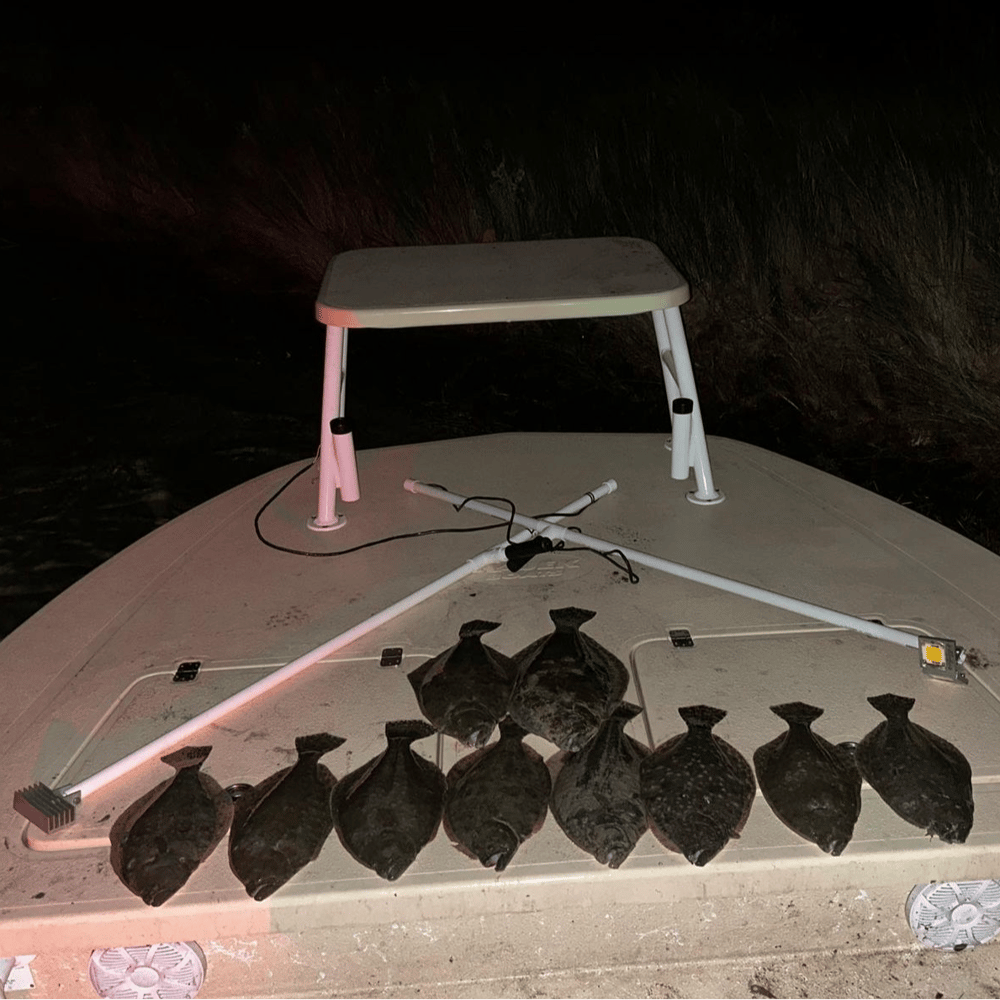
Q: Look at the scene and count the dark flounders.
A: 10